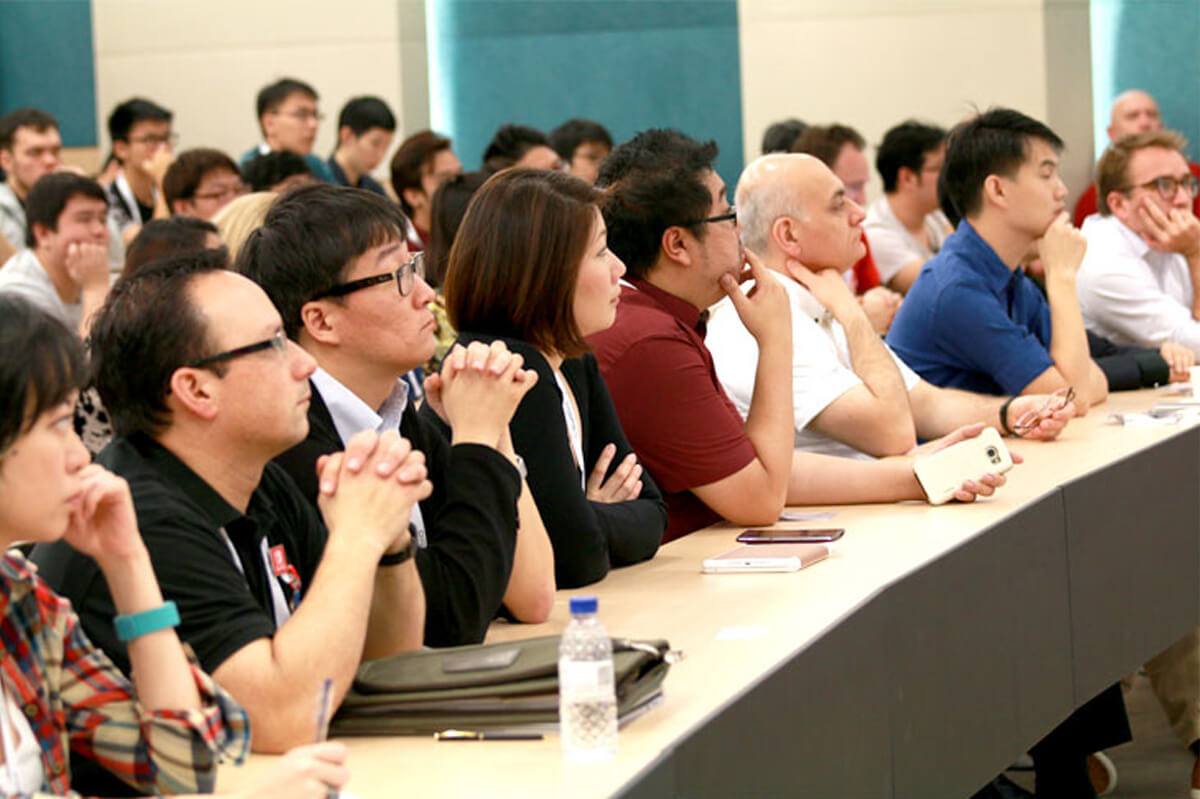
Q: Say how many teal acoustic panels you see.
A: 3